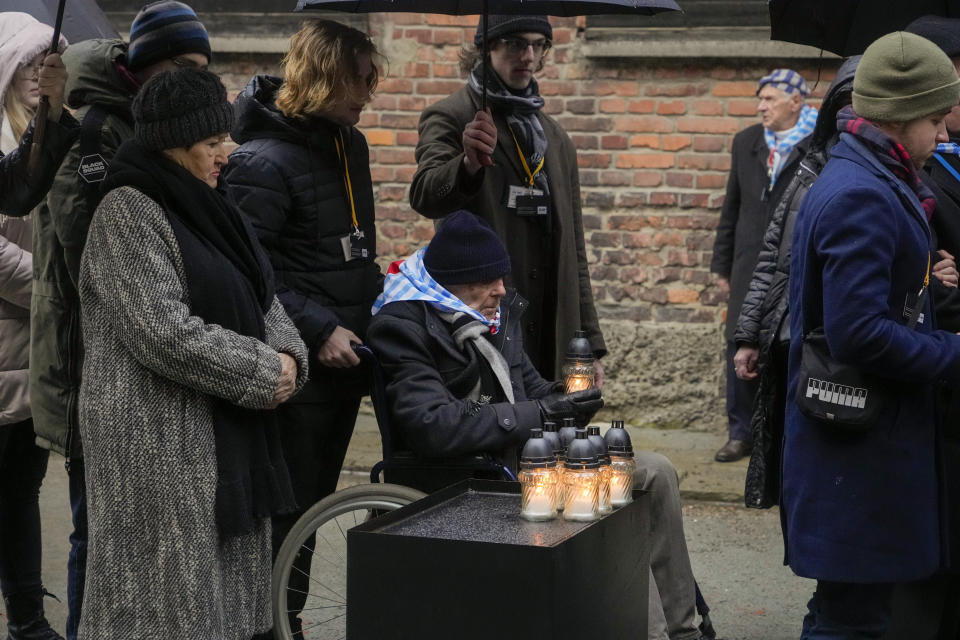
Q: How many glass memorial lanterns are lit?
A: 7